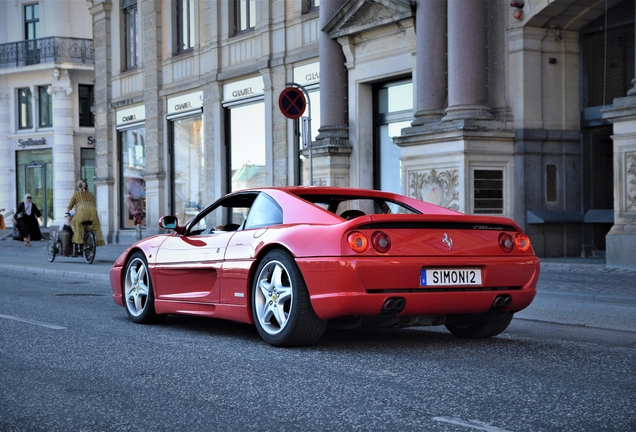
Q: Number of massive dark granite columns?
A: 3